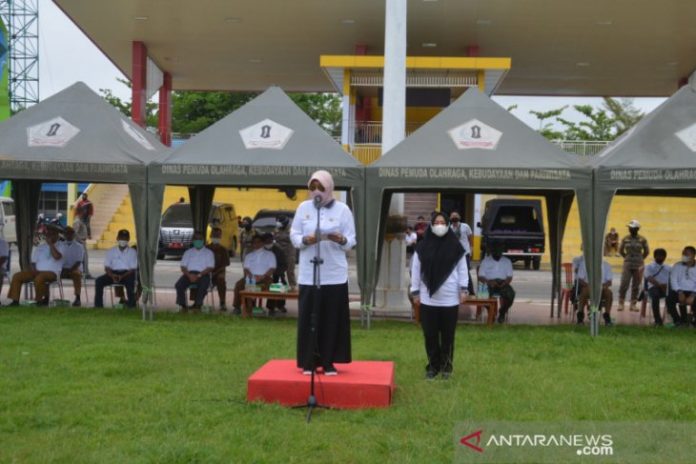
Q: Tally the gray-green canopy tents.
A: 4